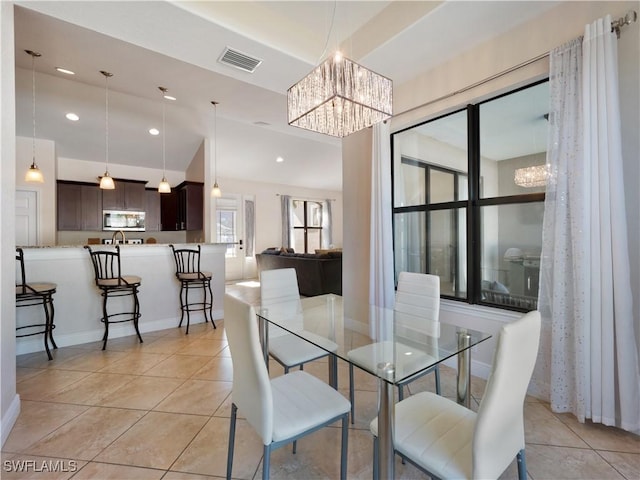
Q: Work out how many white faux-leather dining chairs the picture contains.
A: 4